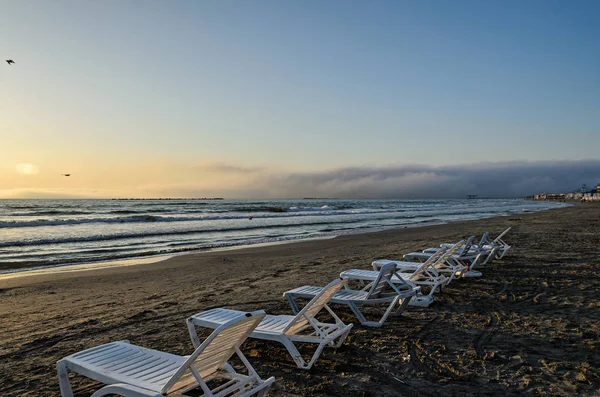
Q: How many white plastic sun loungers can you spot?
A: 8